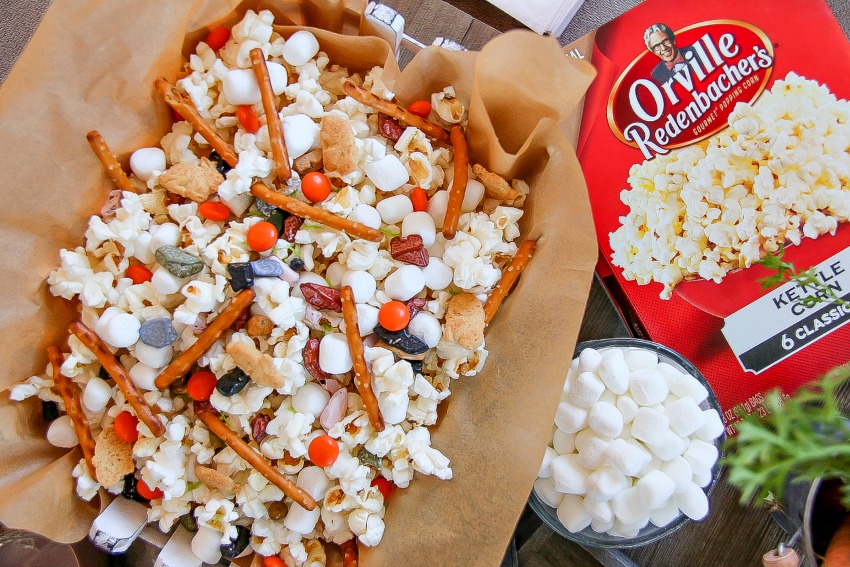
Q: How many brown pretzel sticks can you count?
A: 13